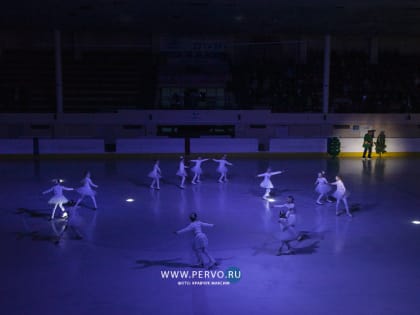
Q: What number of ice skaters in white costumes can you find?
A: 12